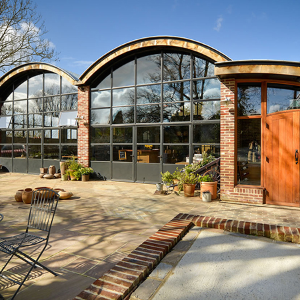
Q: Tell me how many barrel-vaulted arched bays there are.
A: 2